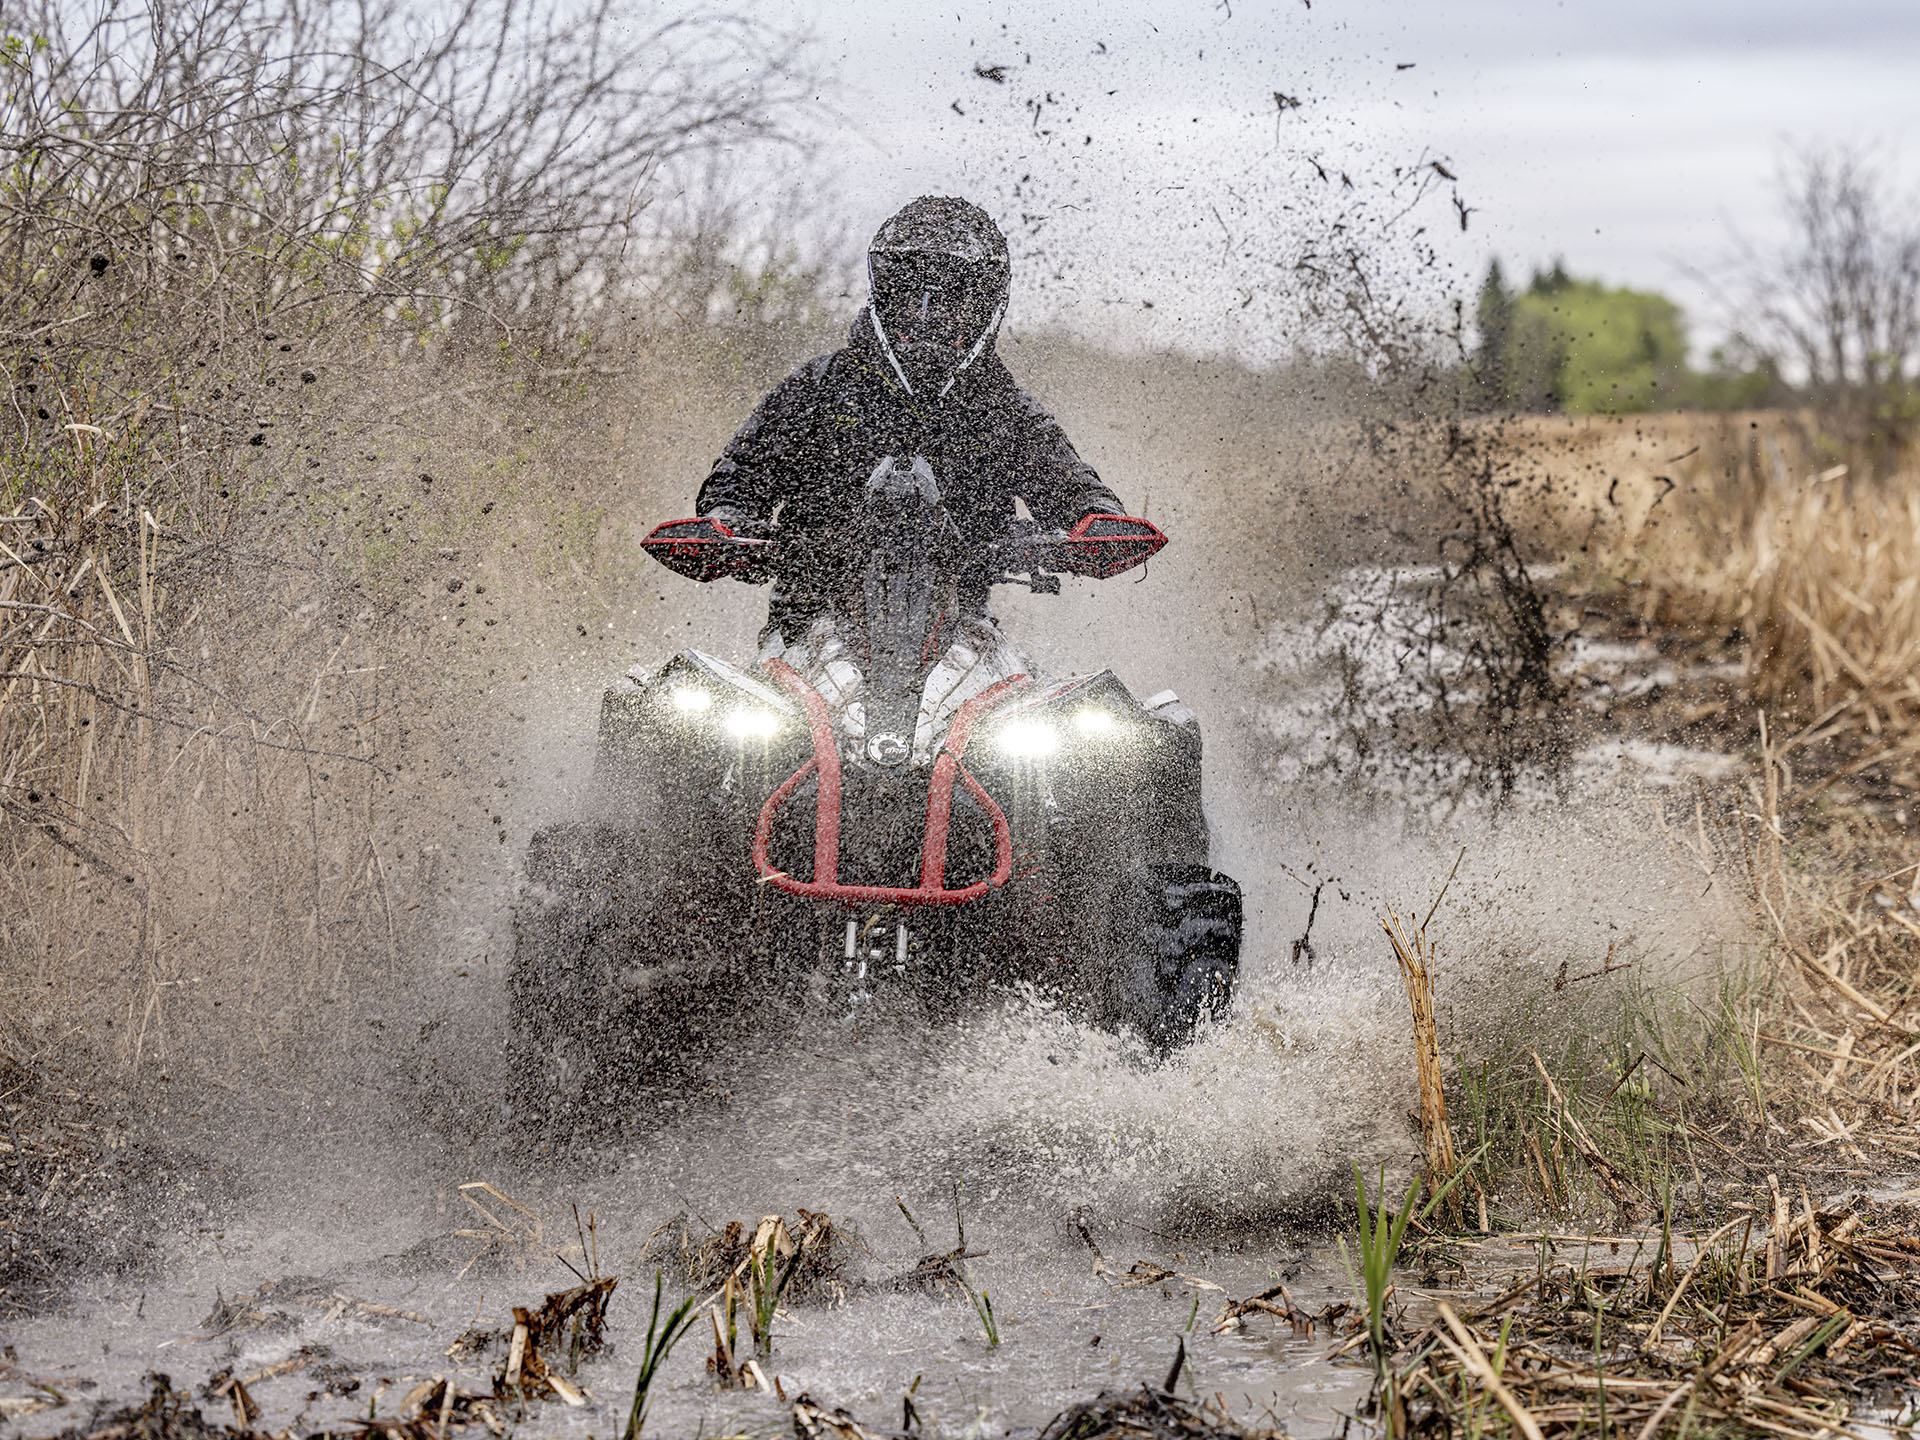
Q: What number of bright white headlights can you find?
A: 4